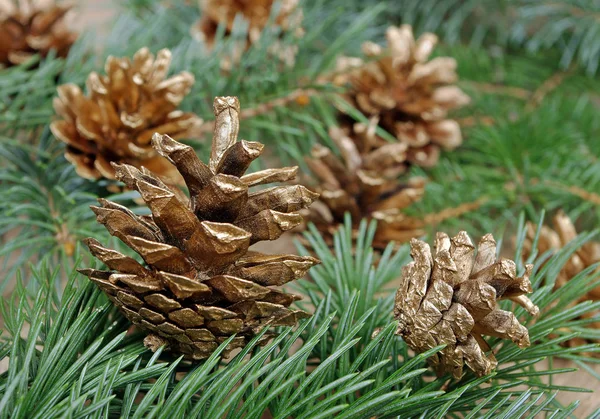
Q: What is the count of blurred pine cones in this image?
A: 6